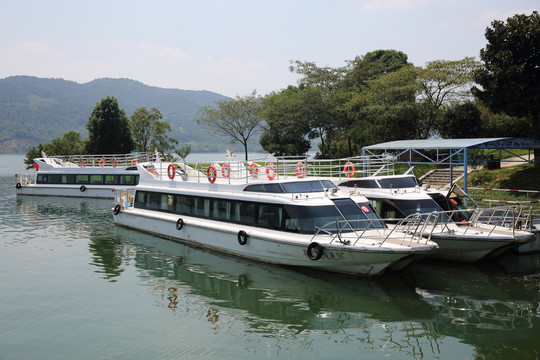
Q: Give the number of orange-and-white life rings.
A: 11